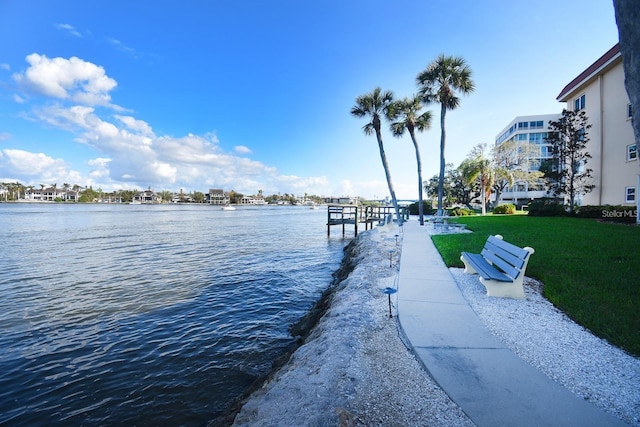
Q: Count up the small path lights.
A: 3